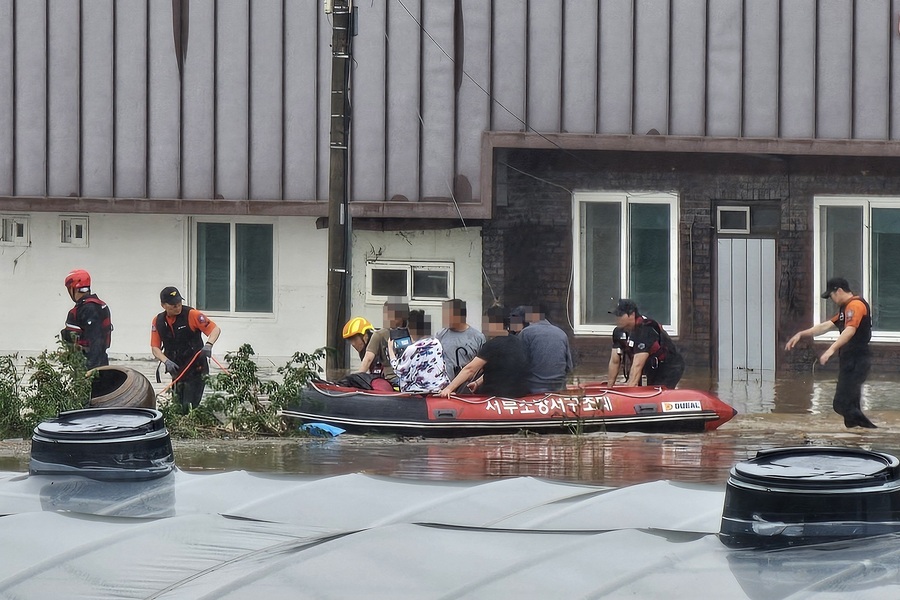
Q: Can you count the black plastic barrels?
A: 2